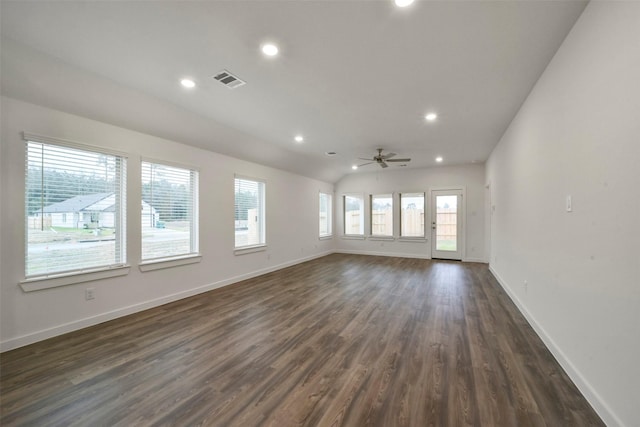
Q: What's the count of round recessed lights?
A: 7